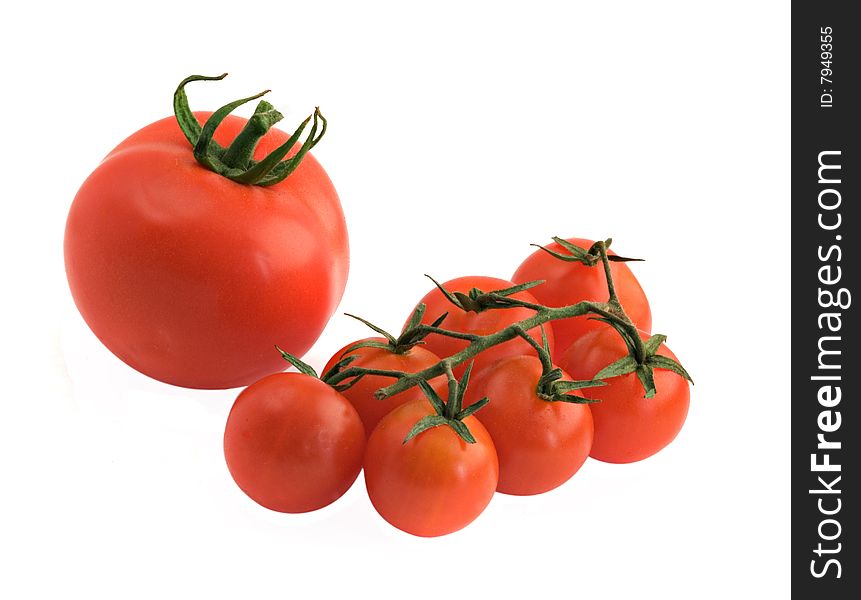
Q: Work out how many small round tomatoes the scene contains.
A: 7